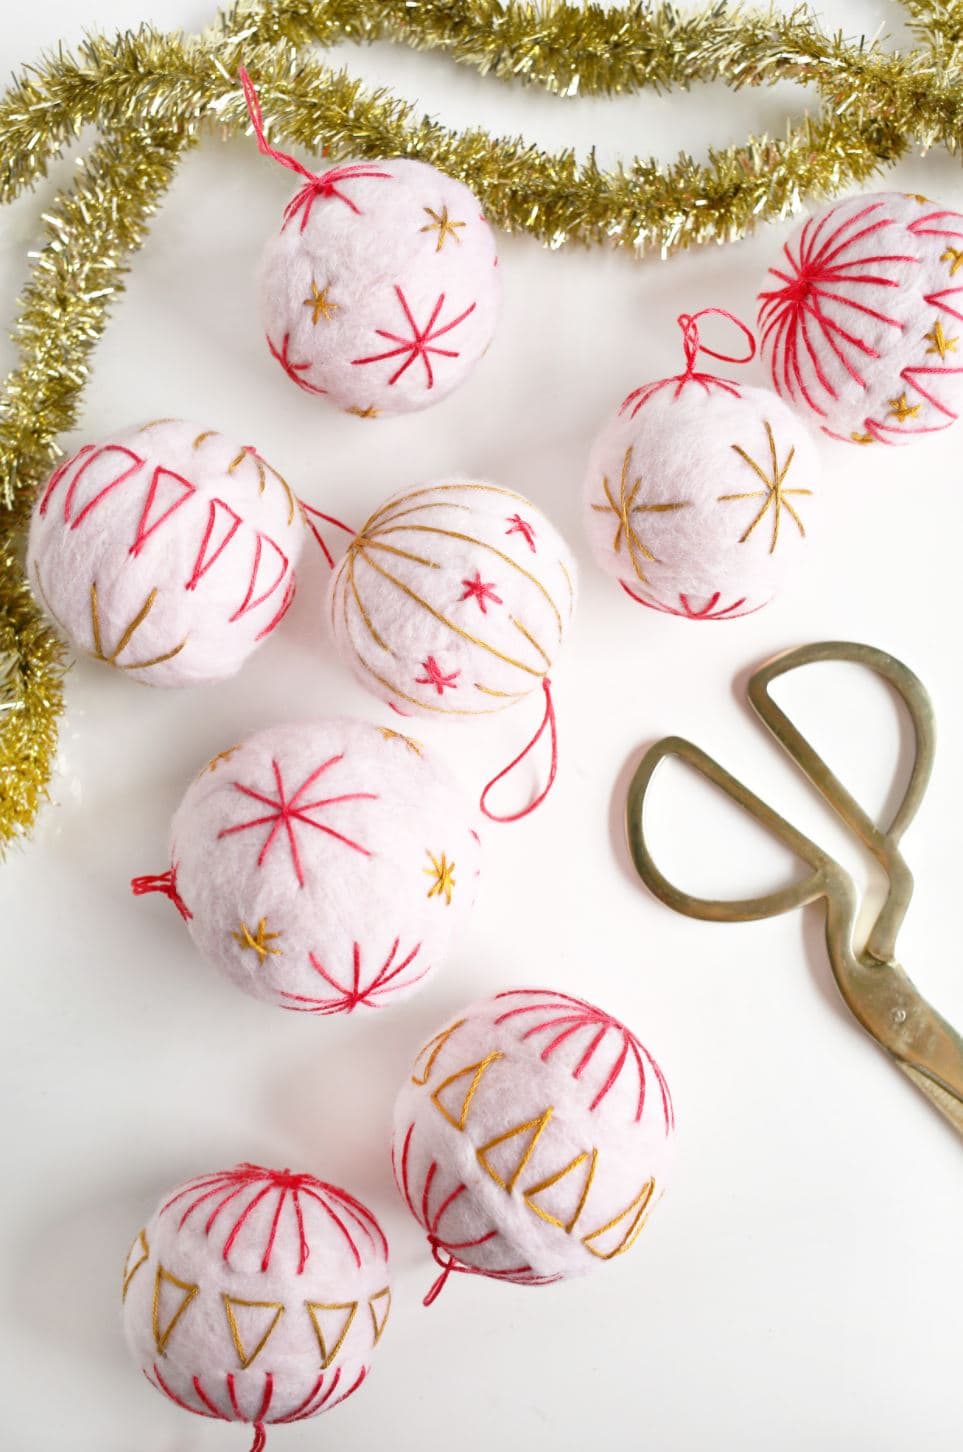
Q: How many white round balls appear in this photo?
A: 8